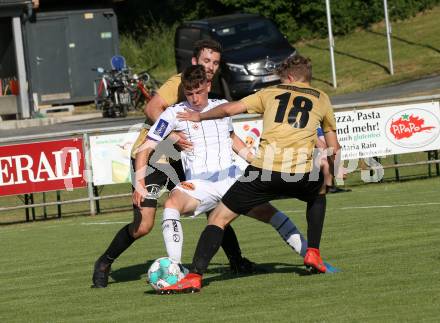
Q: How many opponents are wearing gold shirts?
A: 2